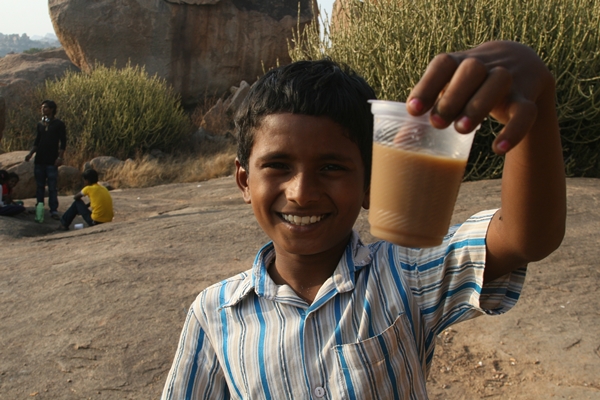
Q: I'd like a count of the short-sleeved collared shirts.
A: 1